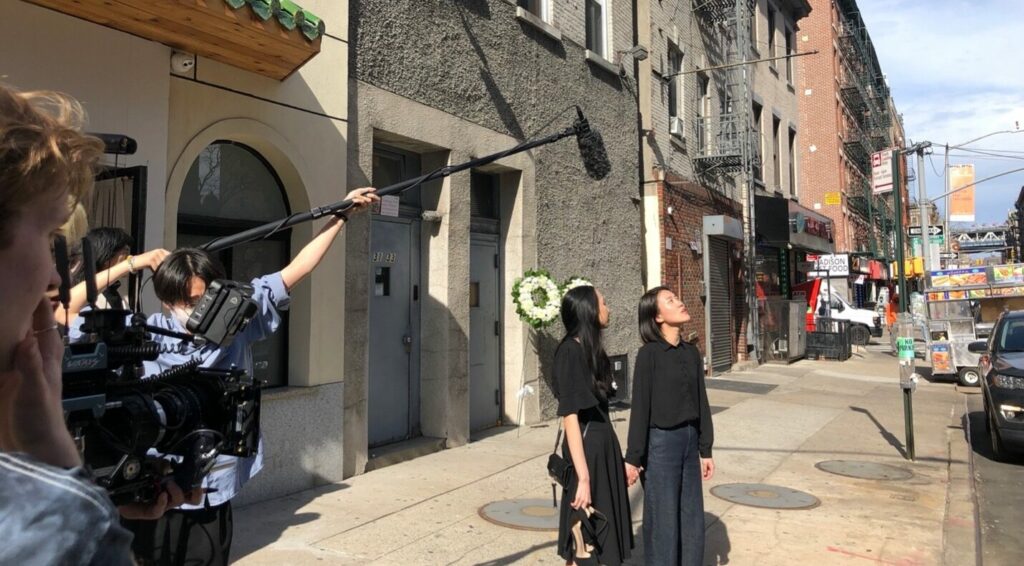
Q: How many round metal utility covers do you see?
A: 3